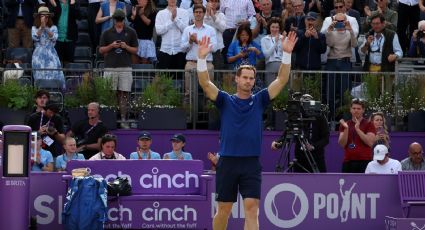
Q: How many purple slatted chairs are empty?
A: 1